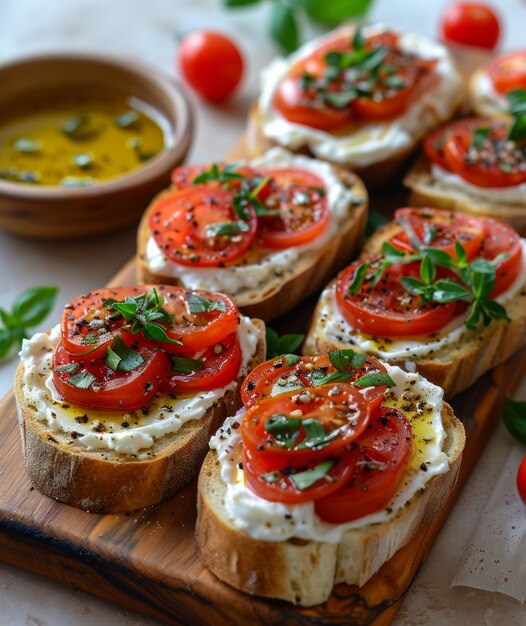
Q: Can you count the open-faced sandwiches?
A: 7